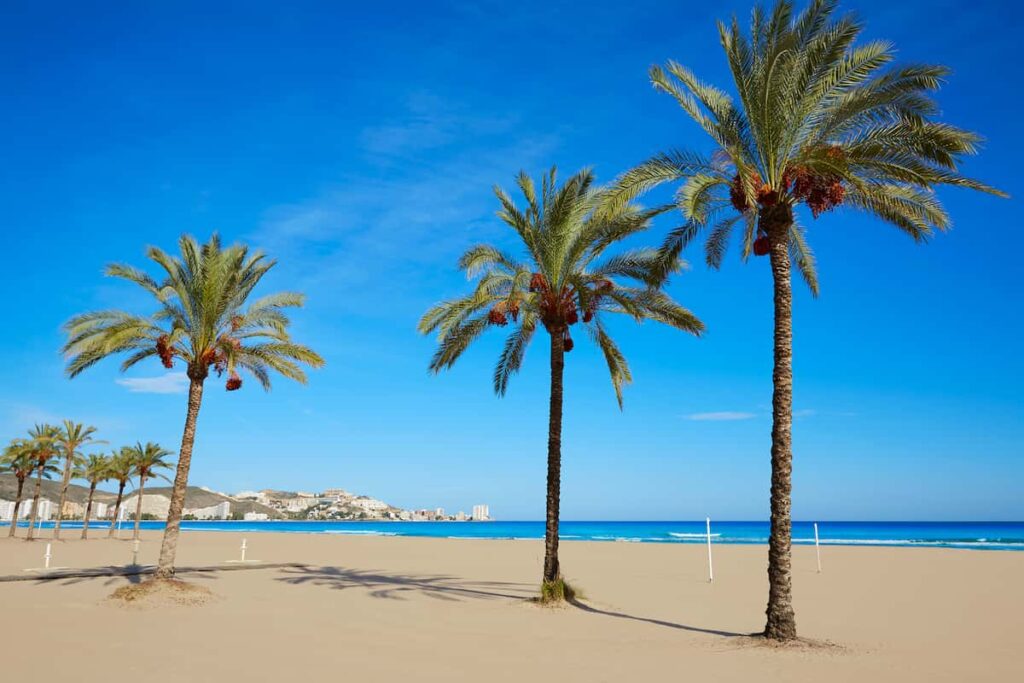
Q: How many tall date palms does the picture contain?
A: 3